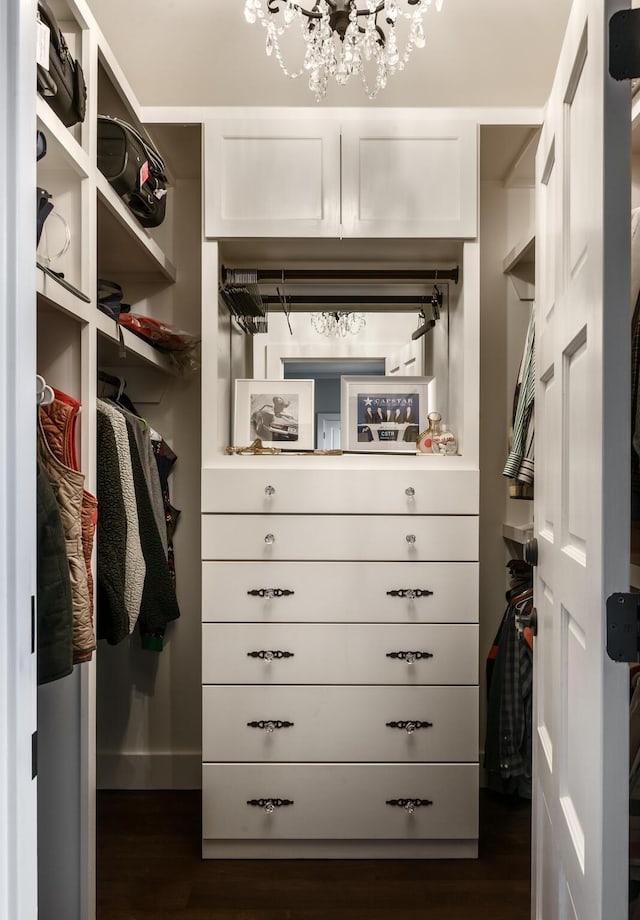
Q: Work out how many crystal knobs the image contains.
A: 12